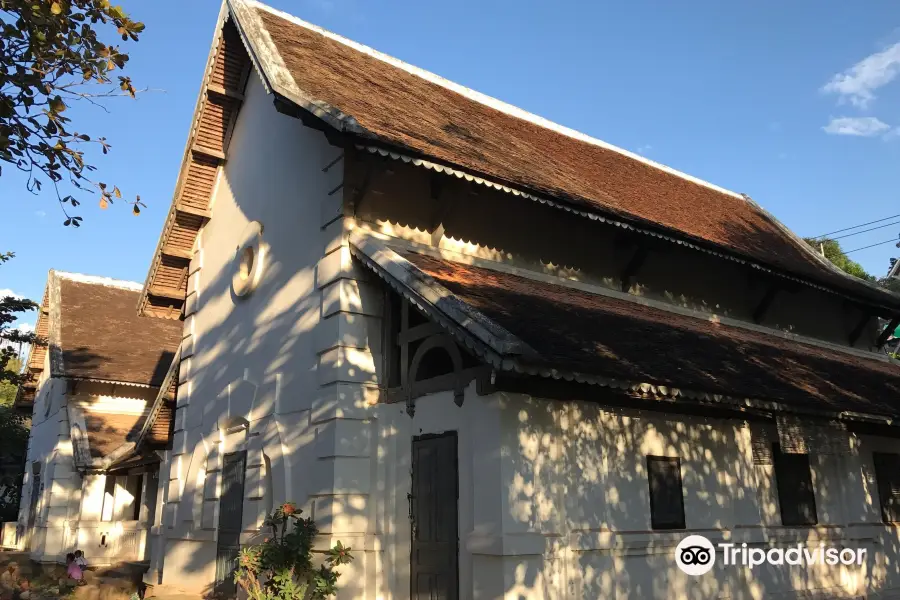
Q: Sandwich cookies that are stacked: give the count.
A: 0